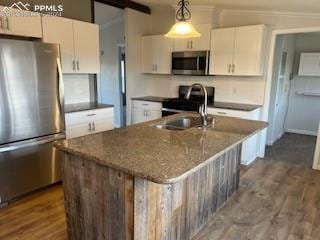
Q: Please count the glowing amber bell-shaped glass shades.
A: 1